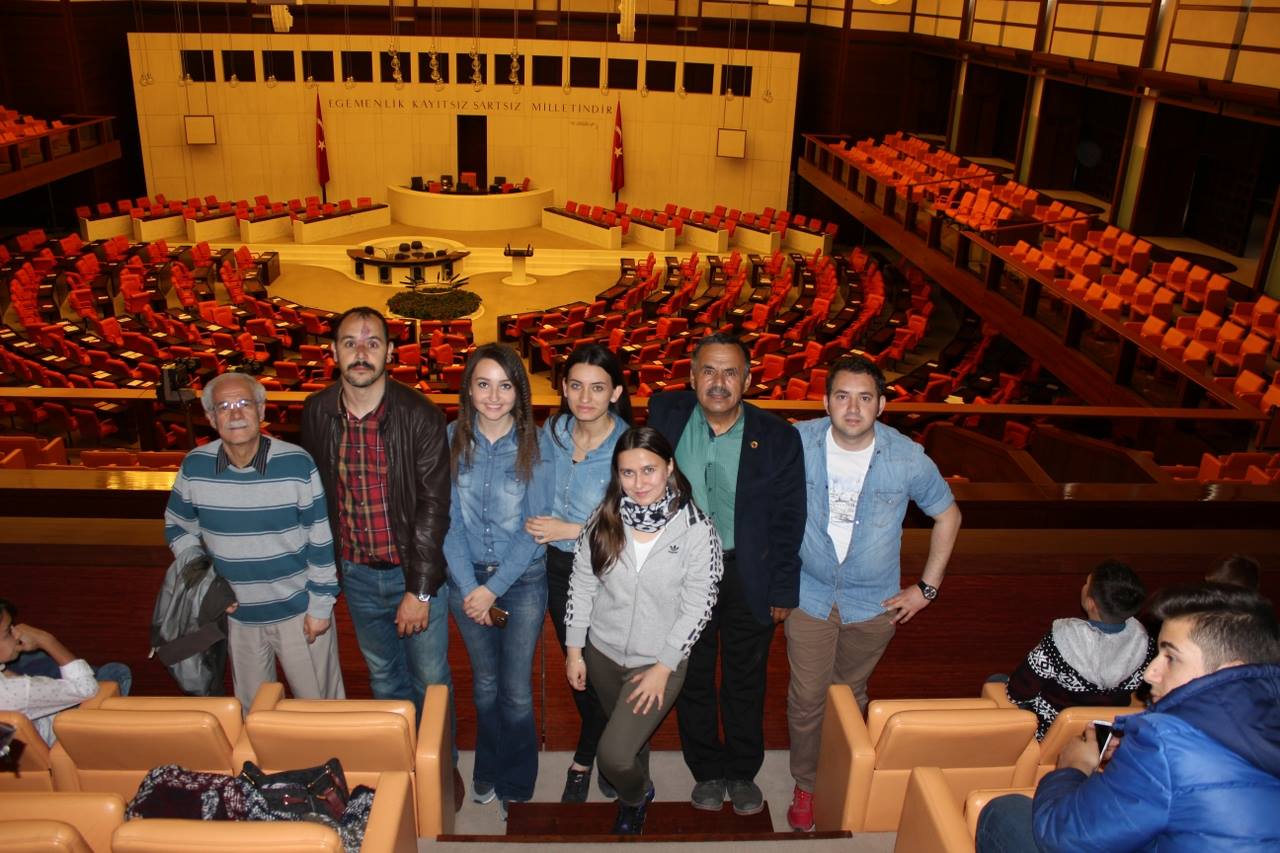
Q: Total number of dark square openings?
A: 15